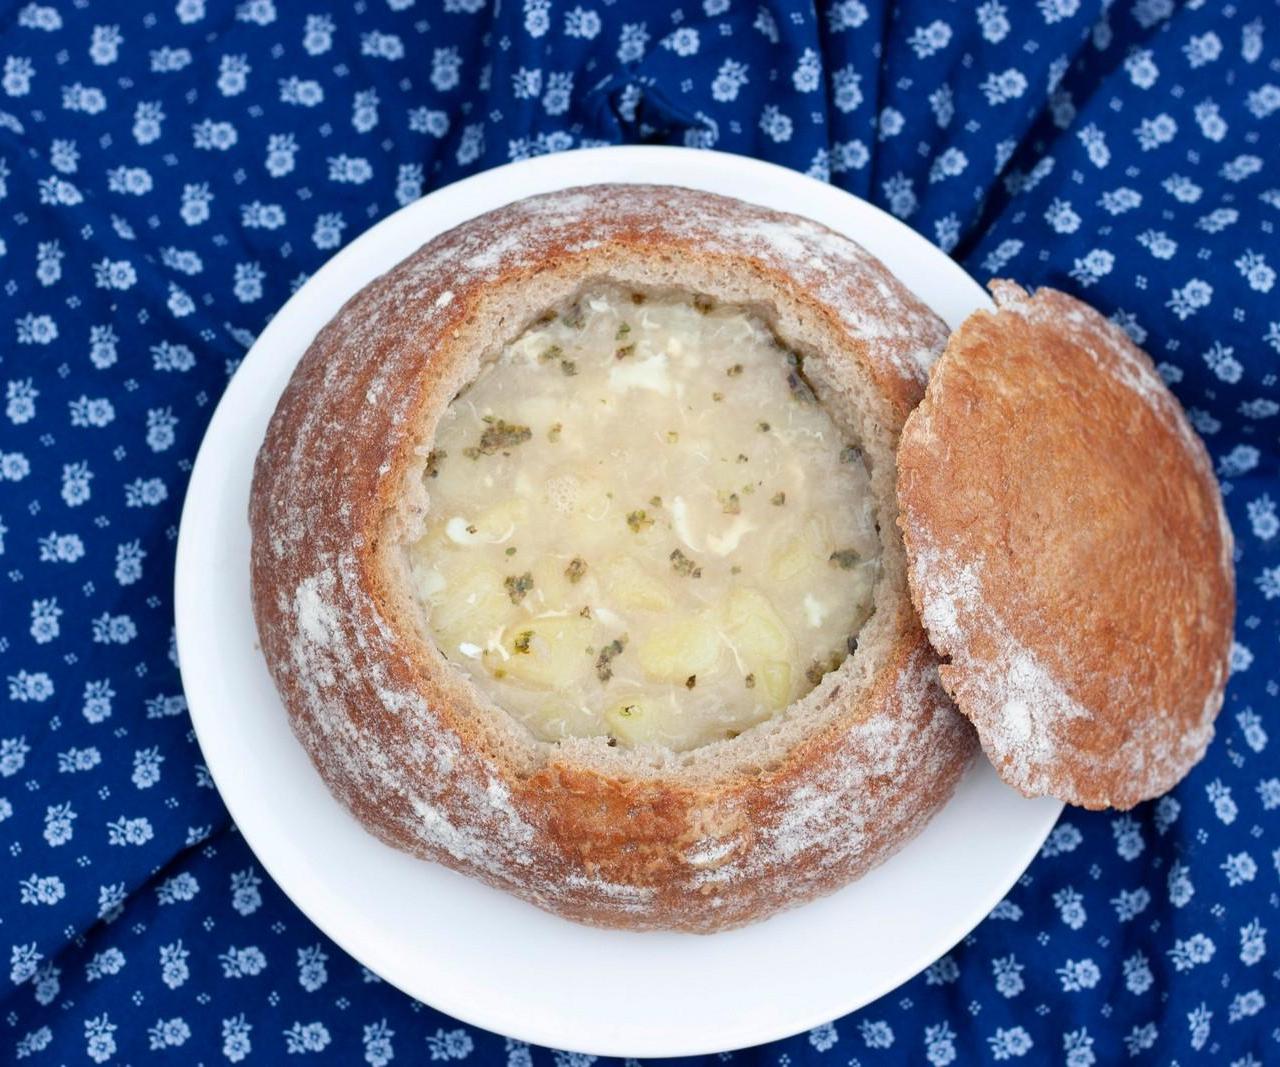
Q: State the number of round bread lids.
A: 1